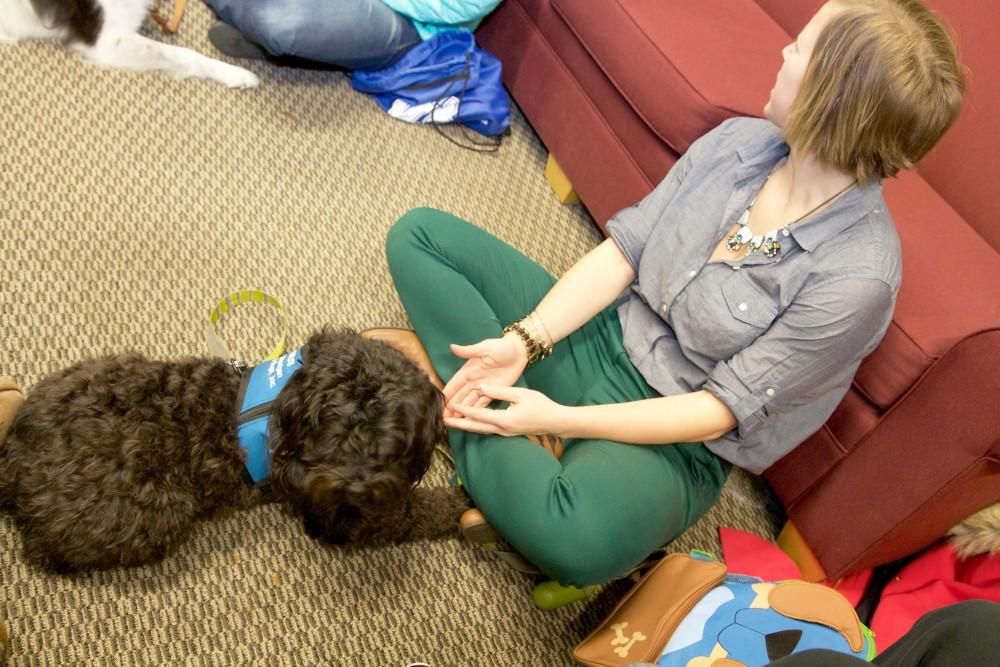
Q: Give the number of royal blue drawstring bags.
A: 1